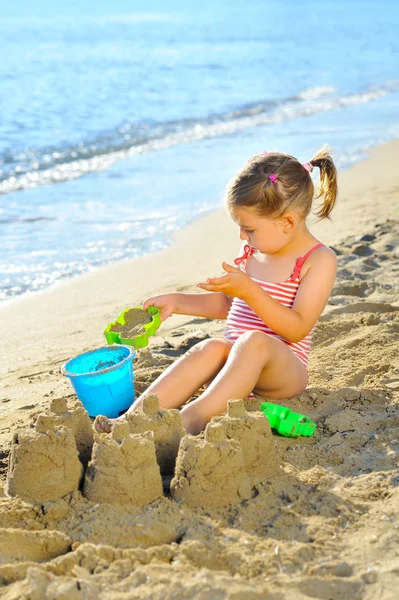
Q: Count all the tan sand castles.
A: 6